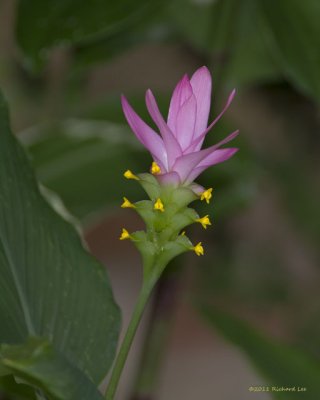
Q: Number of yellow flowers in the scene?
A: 8